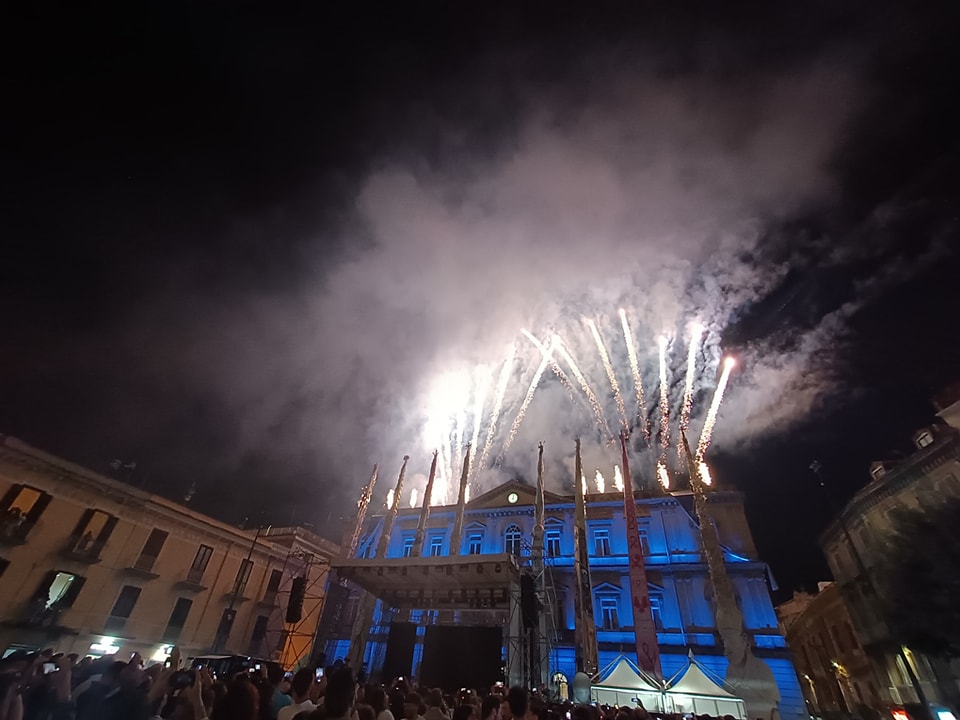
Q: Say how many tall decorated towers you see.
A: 8